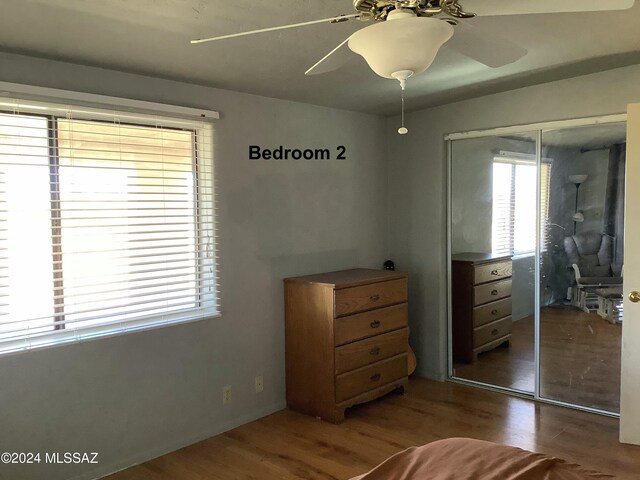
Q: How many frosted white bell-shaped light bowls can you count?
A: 1